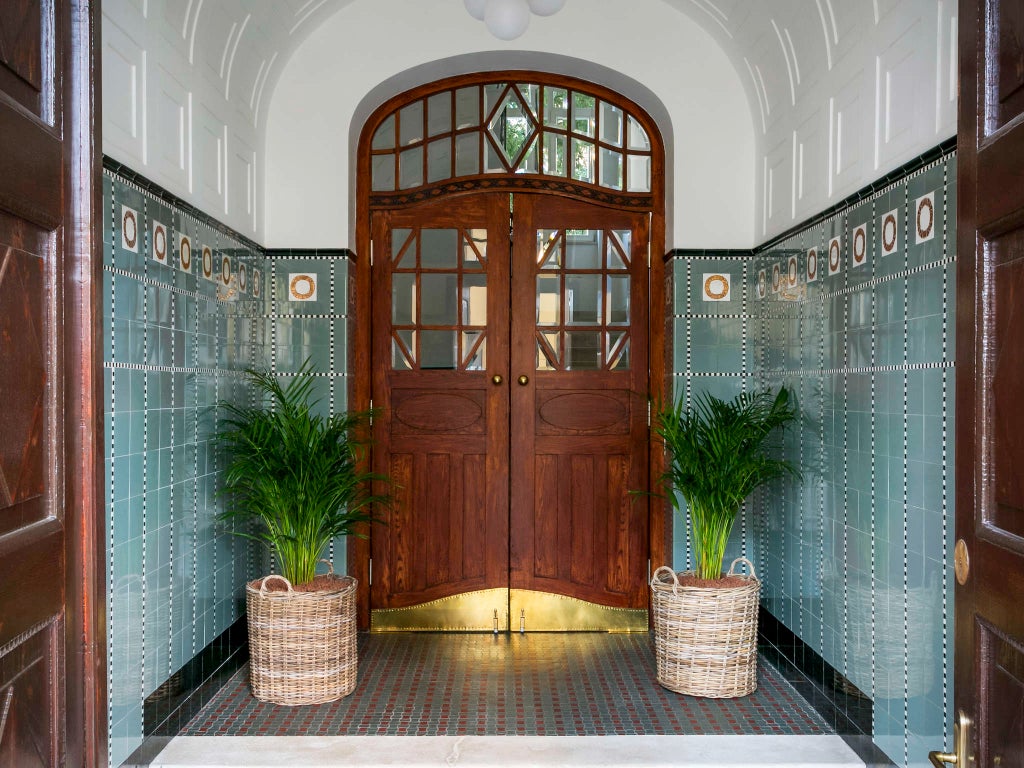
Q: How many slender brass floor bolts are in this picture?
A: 2